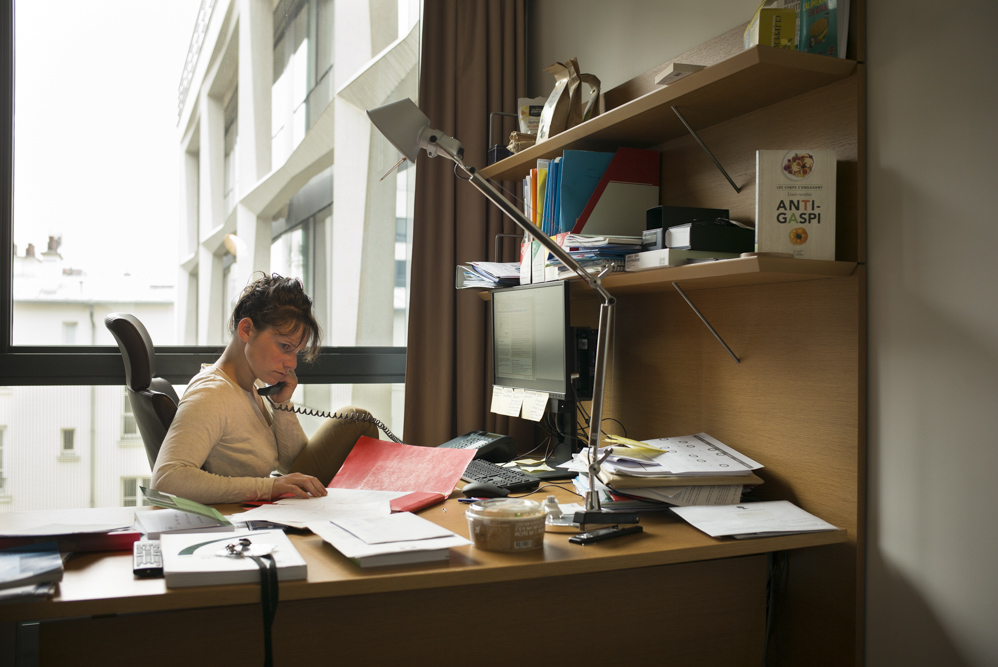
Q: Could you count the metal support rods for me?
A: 2